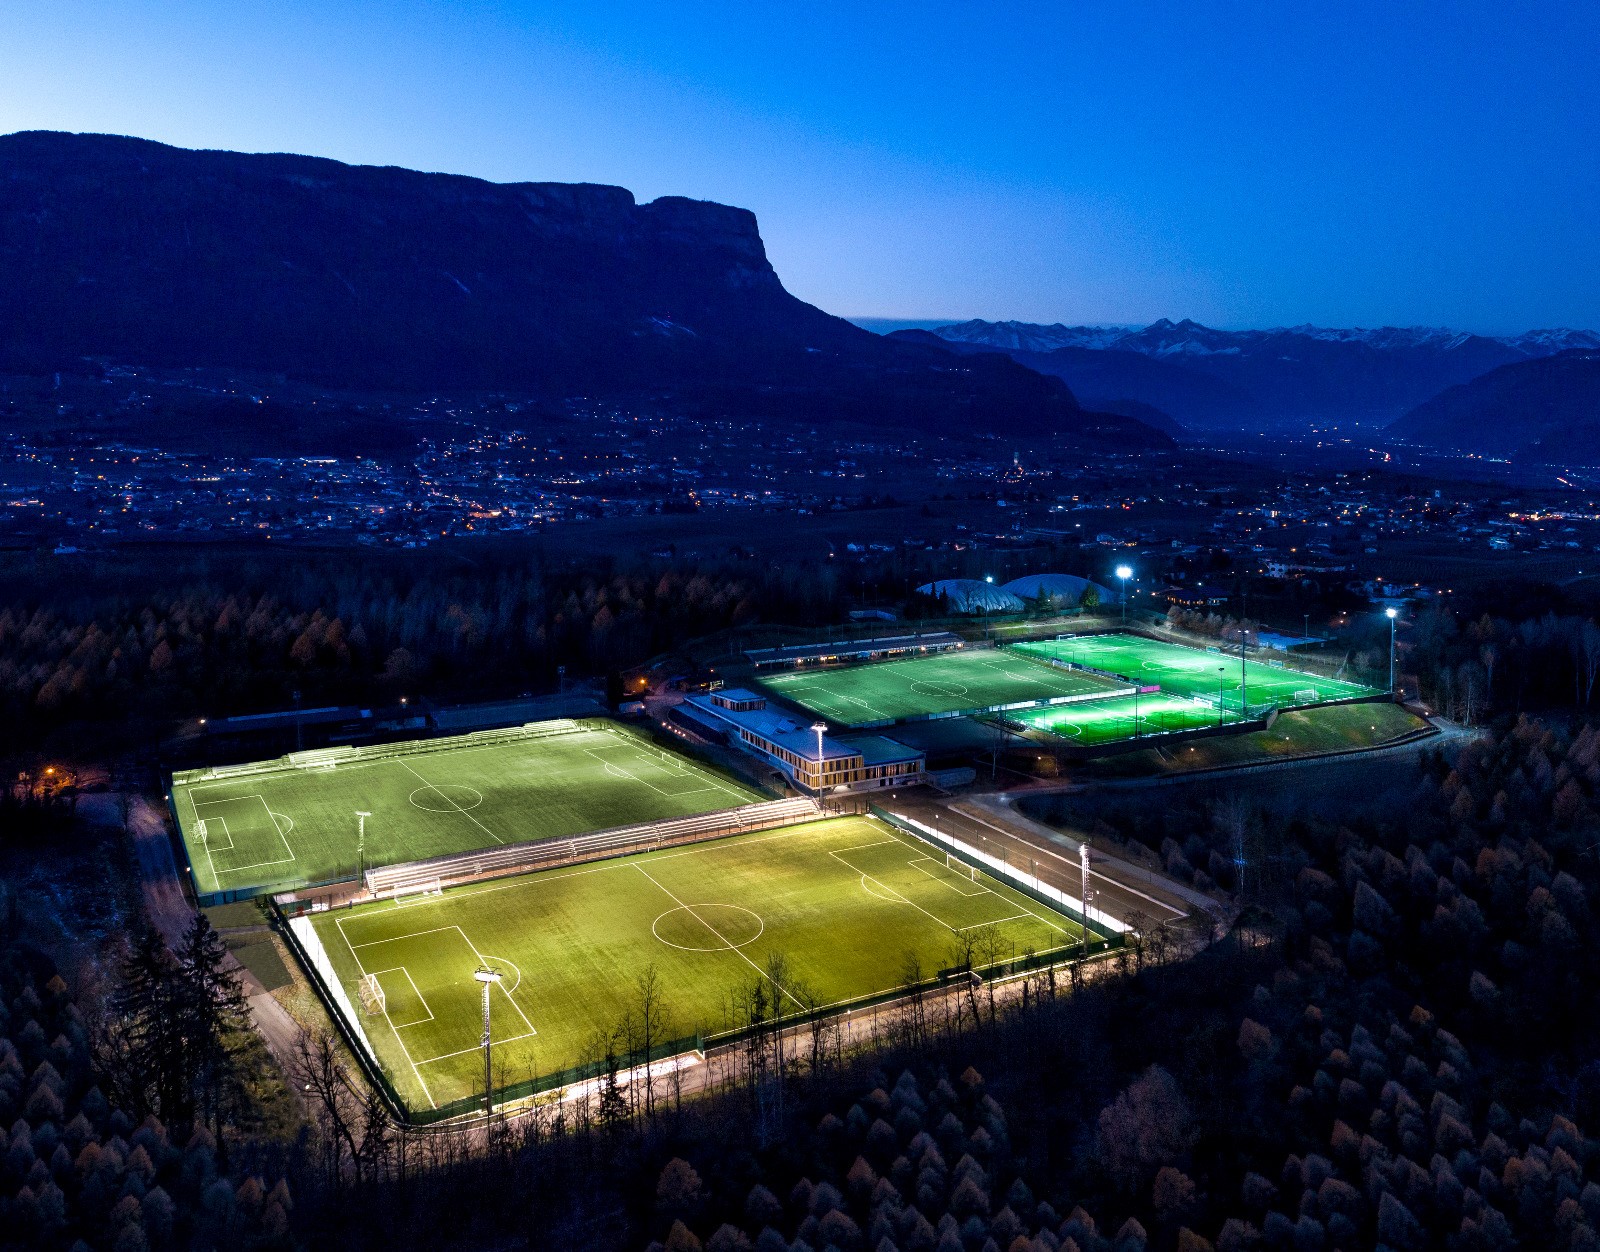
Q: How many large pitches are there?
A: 4